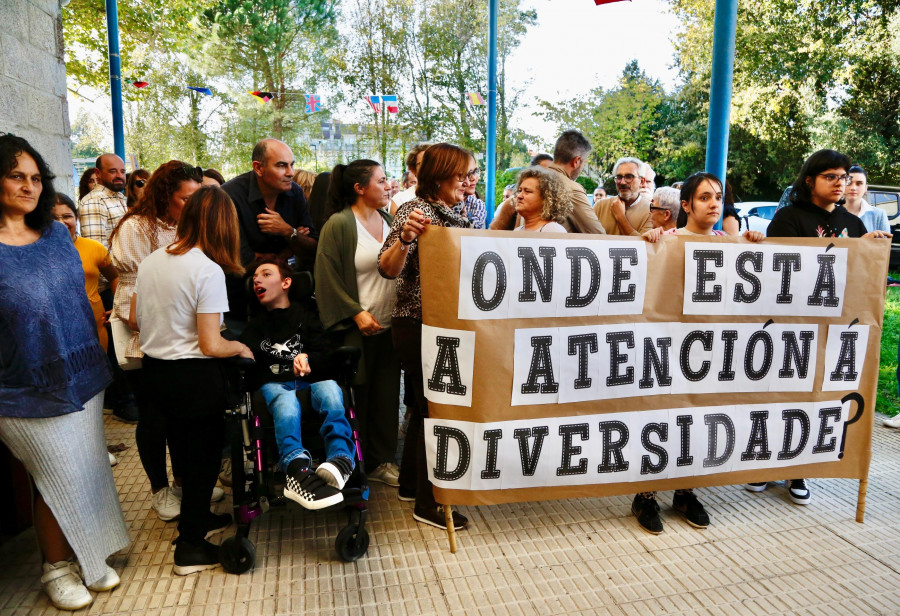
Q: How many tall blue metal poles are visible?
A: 3